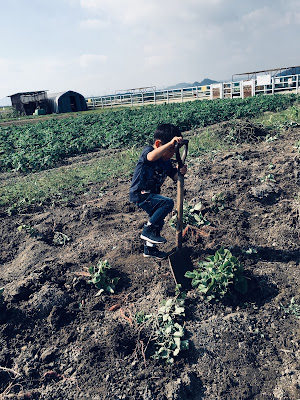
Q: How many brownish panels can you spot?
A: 2